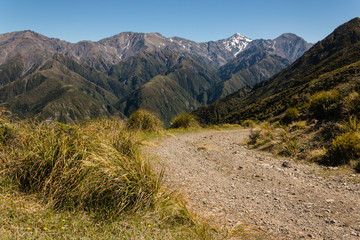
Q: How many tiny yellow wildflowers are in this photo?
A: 6